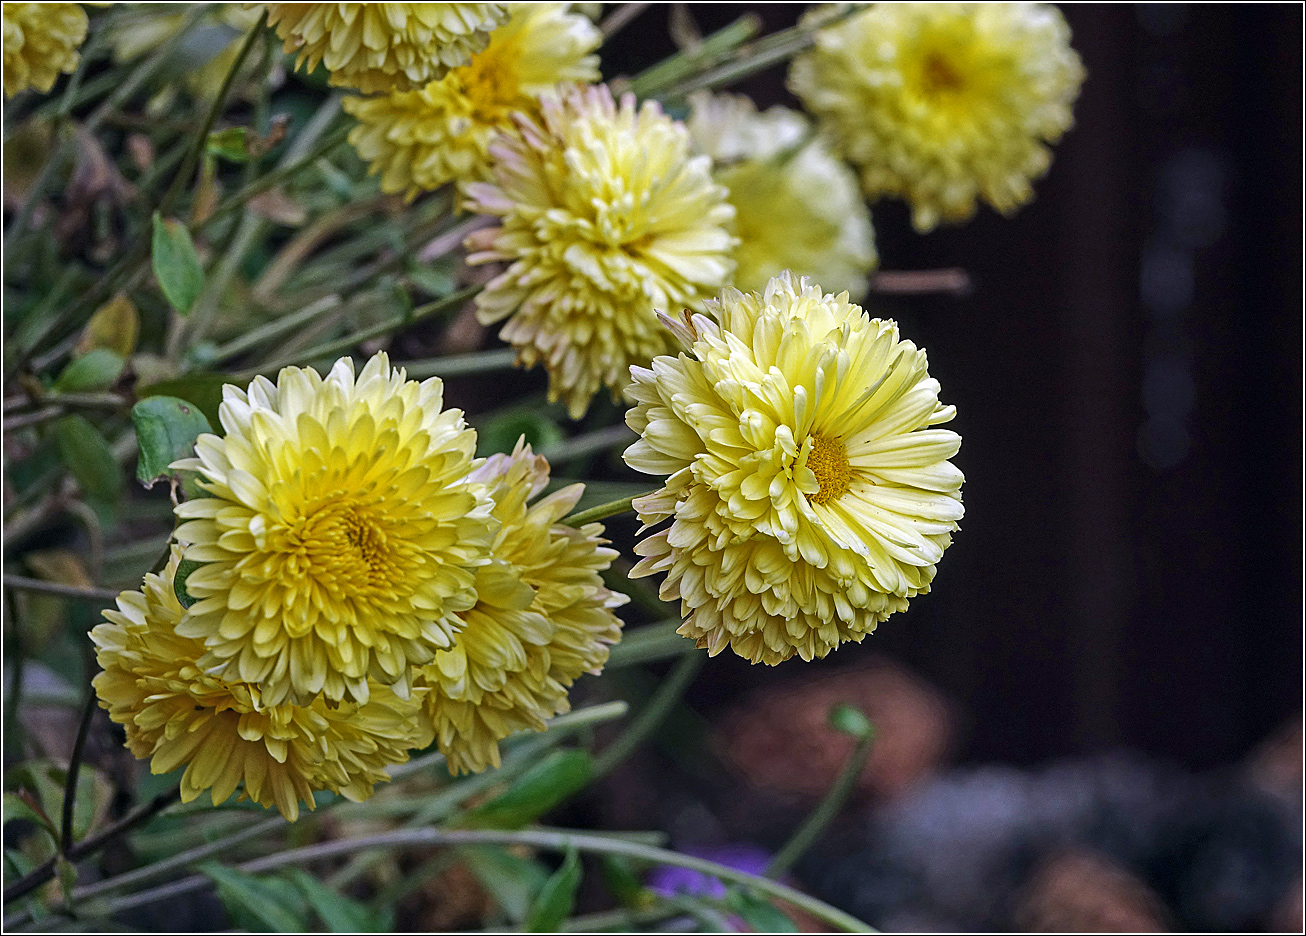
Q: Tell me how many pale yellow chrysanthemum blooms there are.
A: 10